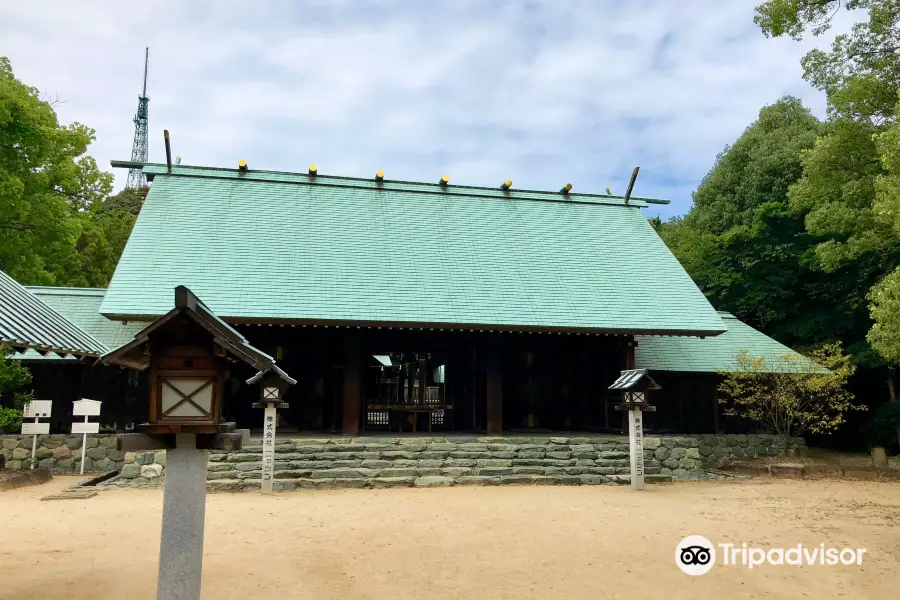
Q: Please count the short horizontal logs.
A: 6